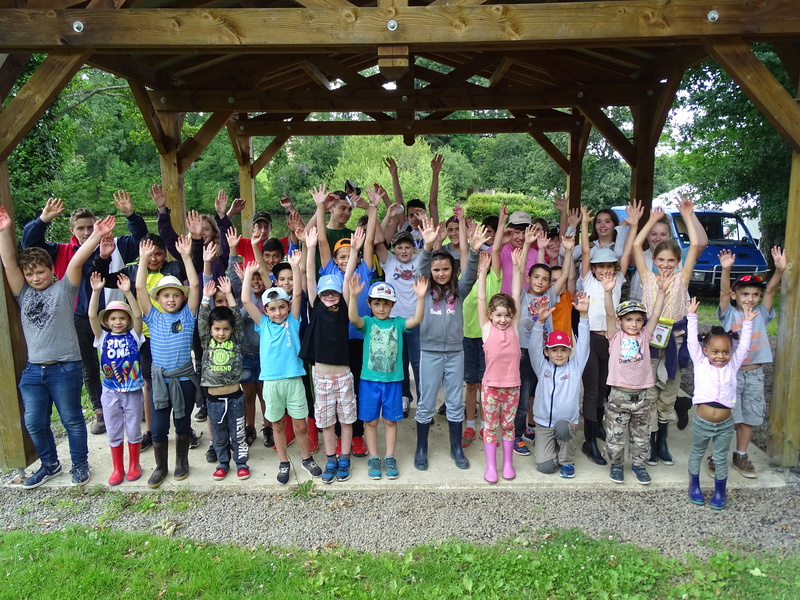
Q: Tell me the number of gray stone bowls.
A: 0